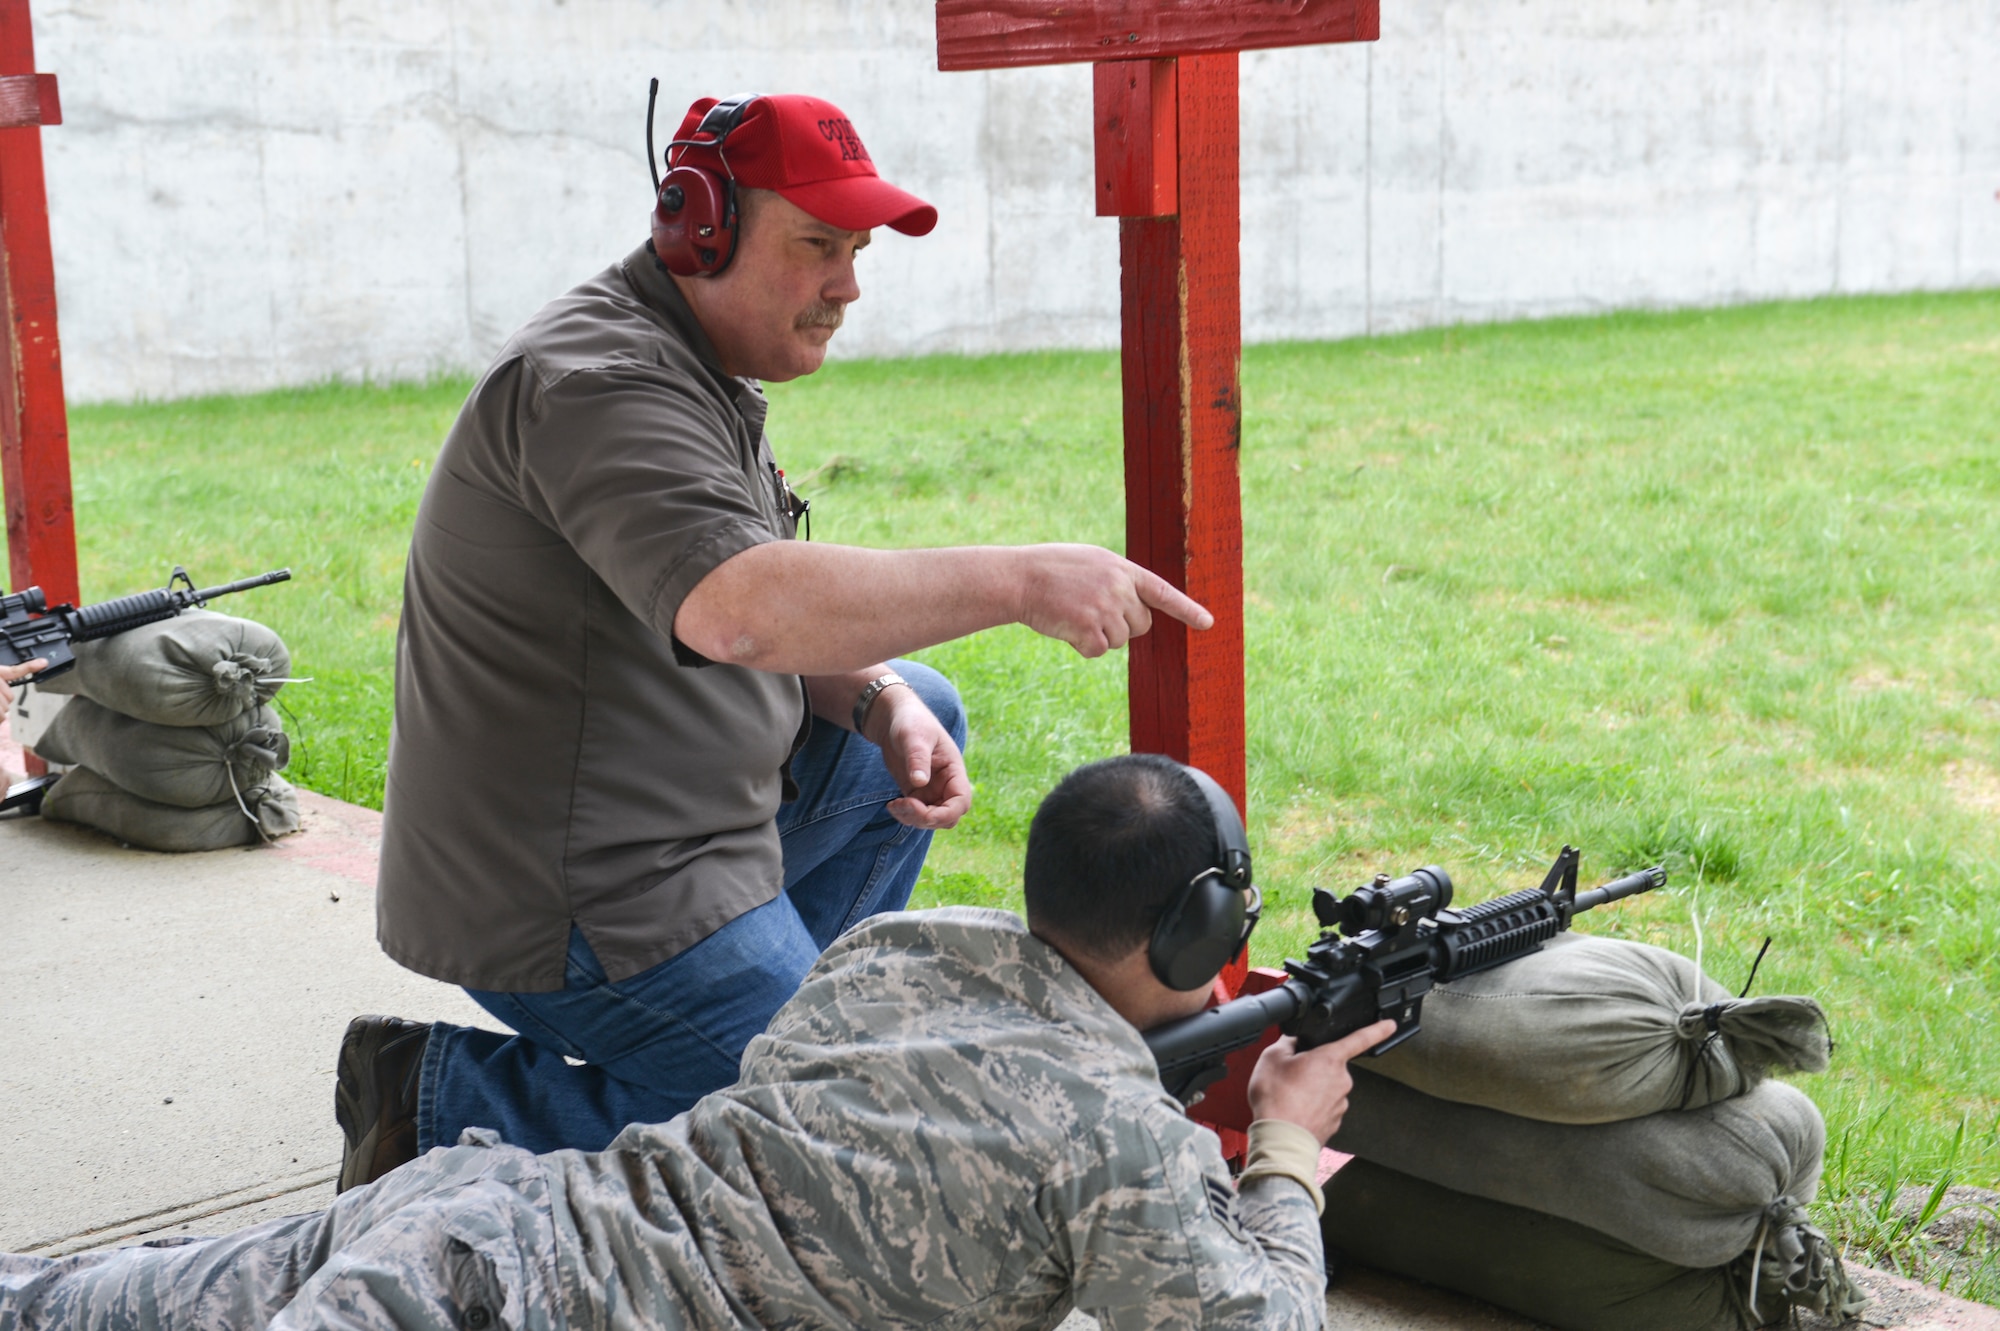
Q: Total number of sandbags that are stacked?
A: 6